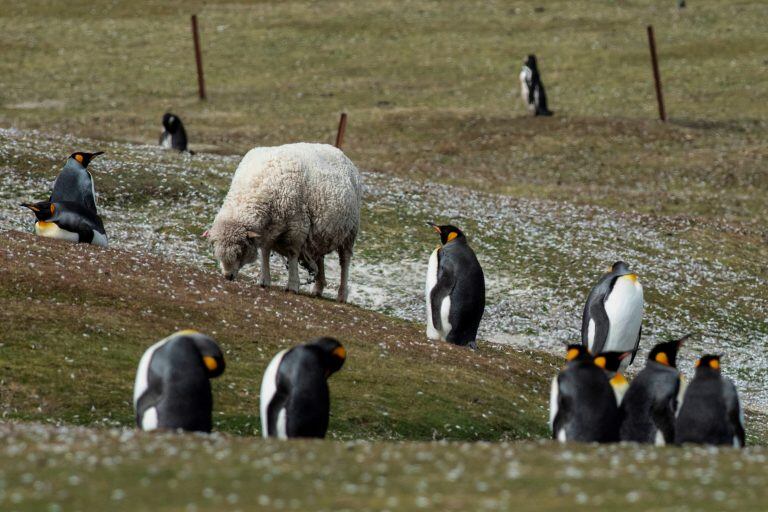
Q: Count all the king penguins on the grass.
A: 10